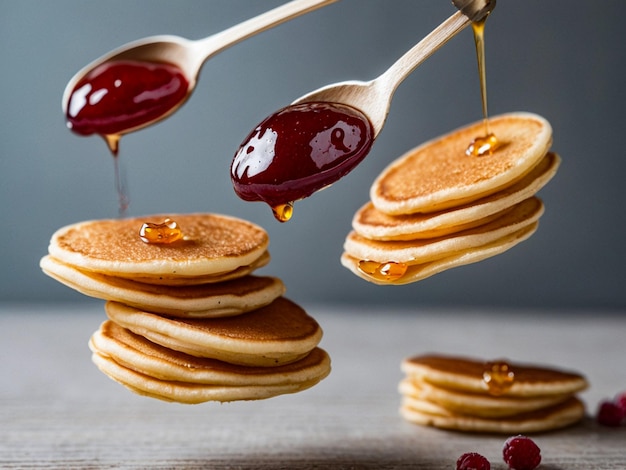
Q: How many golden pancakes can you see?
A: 12